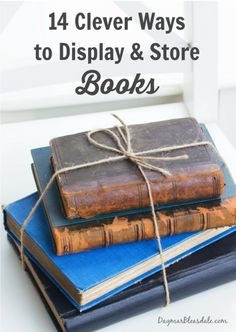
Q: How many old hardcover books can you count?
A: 4